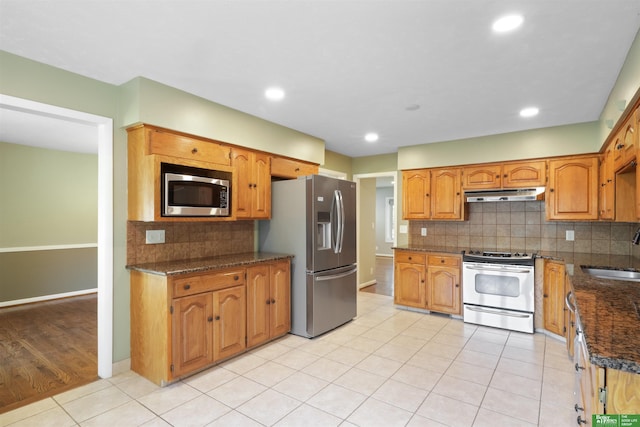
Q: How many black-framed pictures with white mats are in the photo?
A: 0